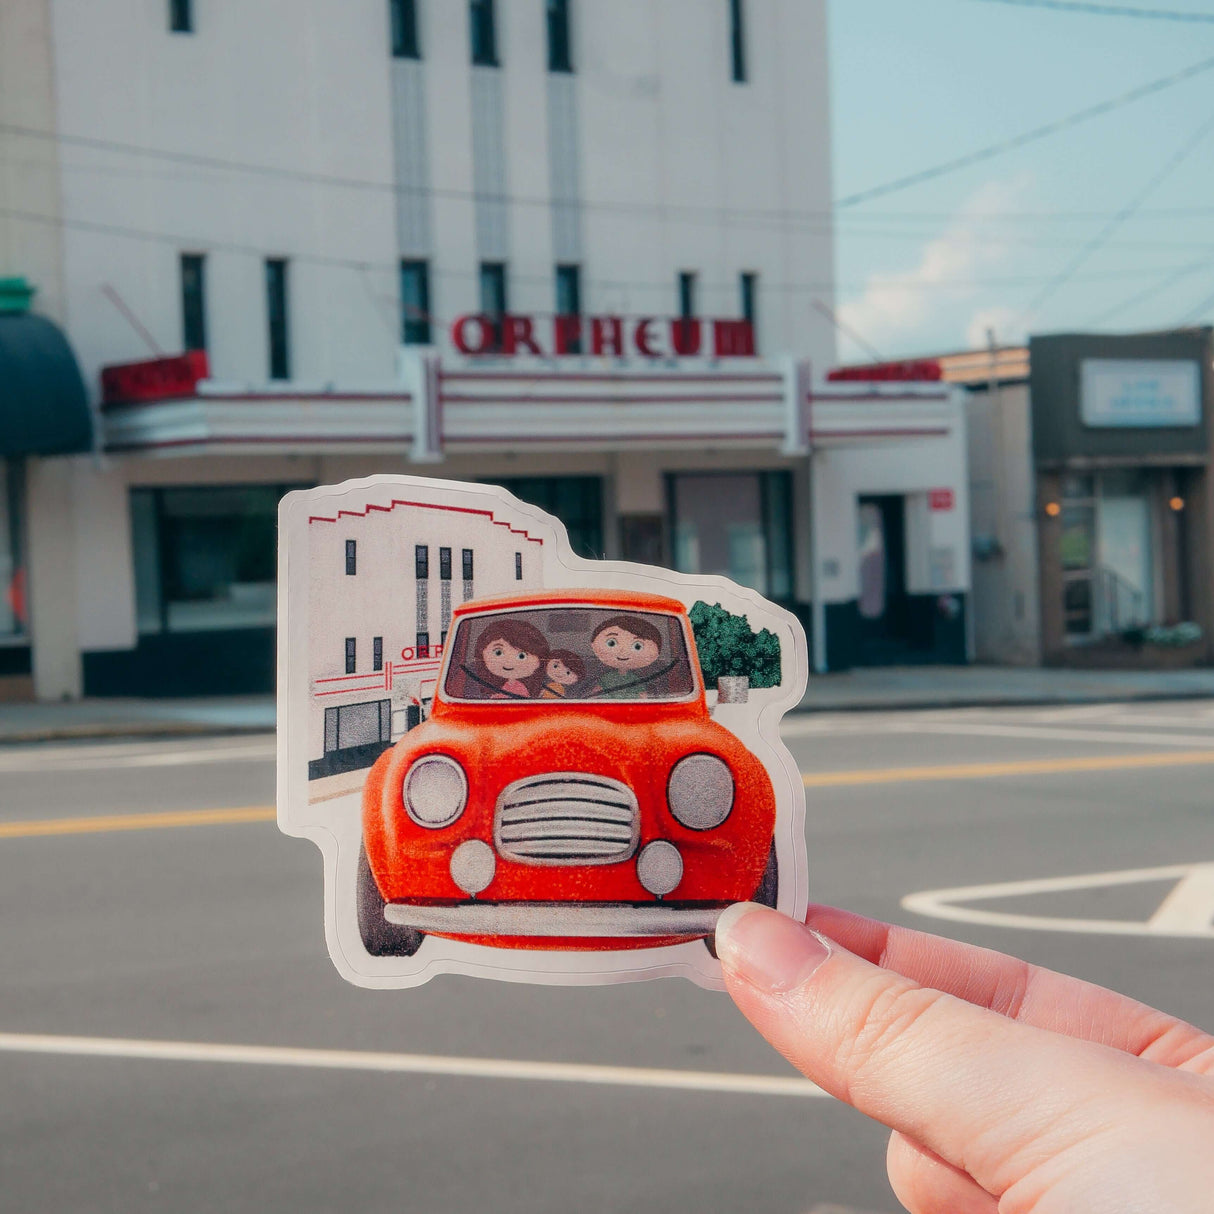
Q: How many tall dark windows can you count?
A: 12